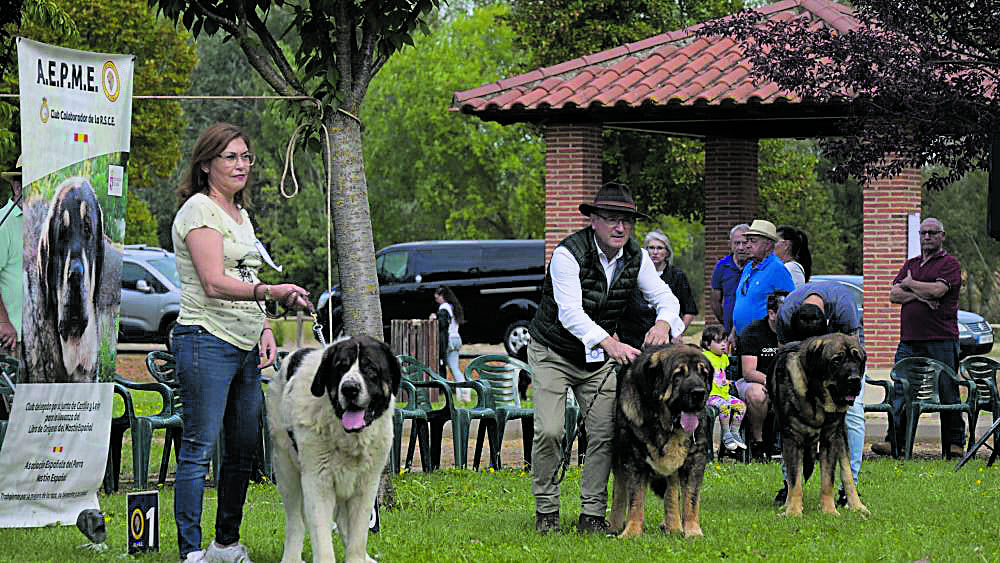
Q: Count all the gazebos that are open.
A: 1